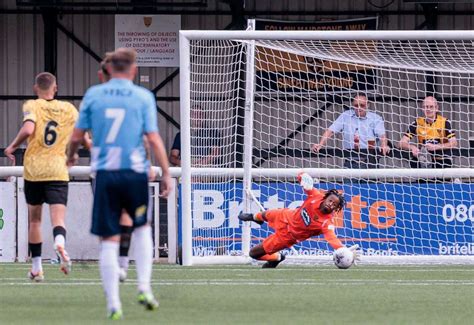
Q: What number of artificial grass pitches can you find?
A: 1